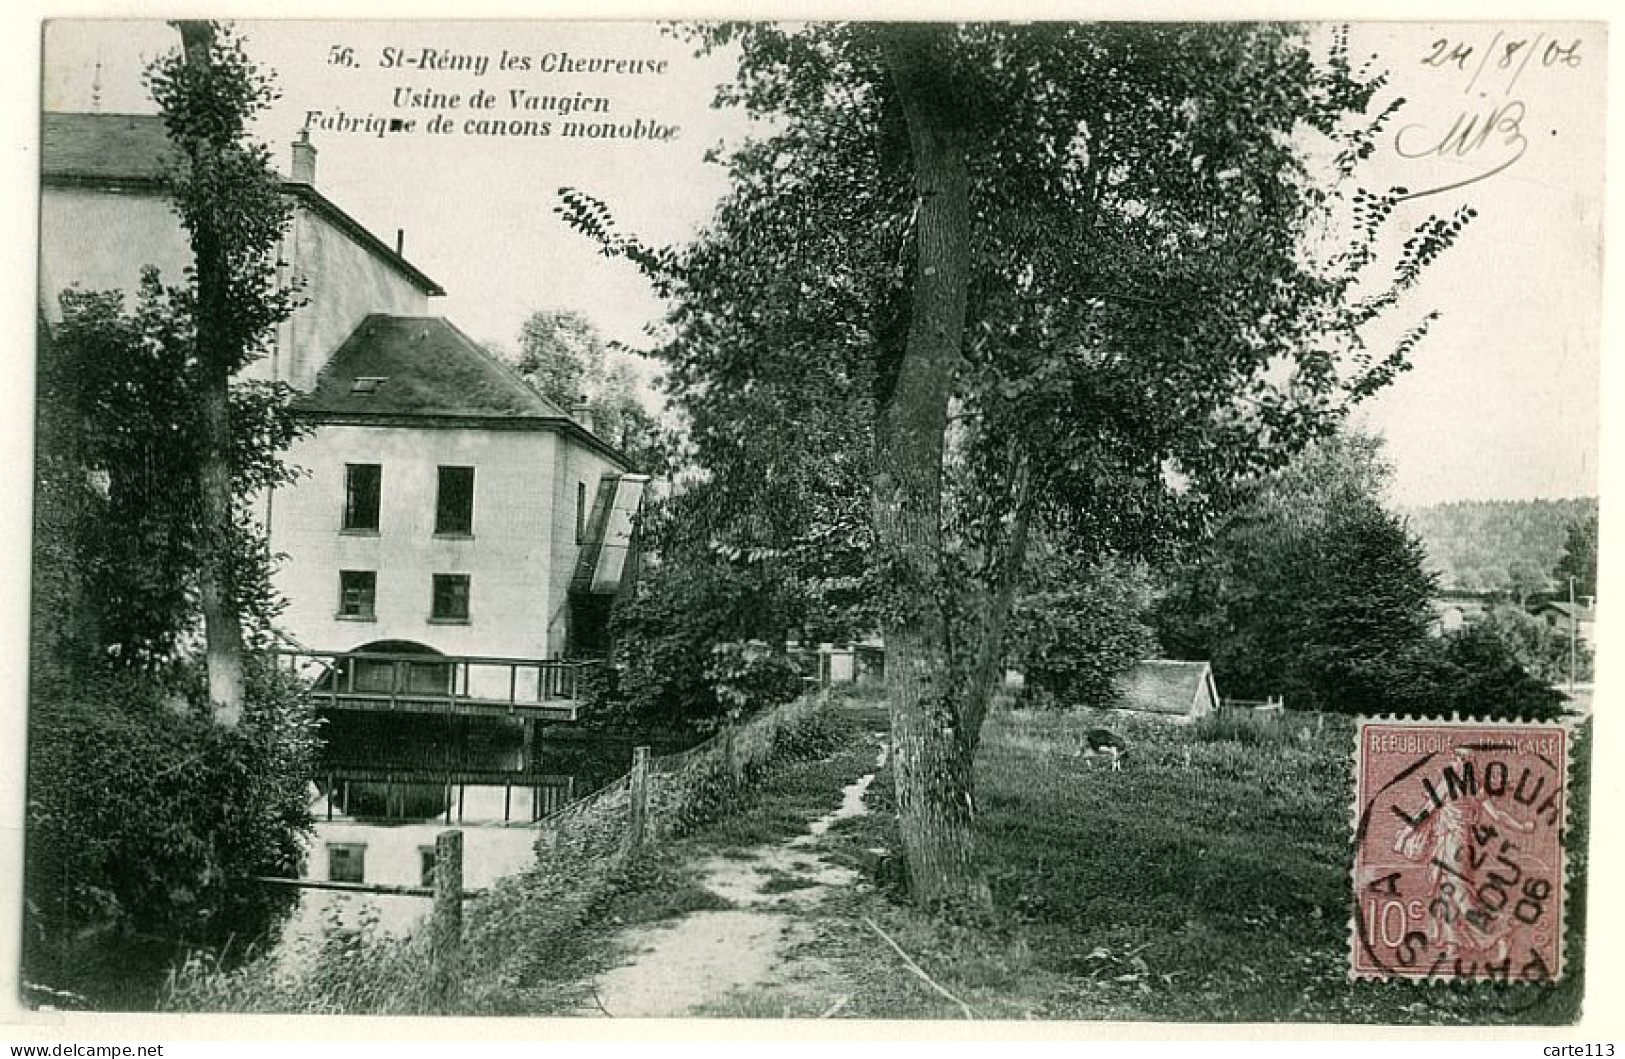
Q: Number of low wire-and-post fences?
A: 1